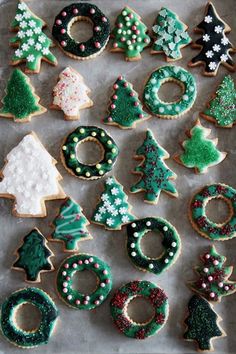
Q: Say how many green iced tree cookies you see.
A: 13